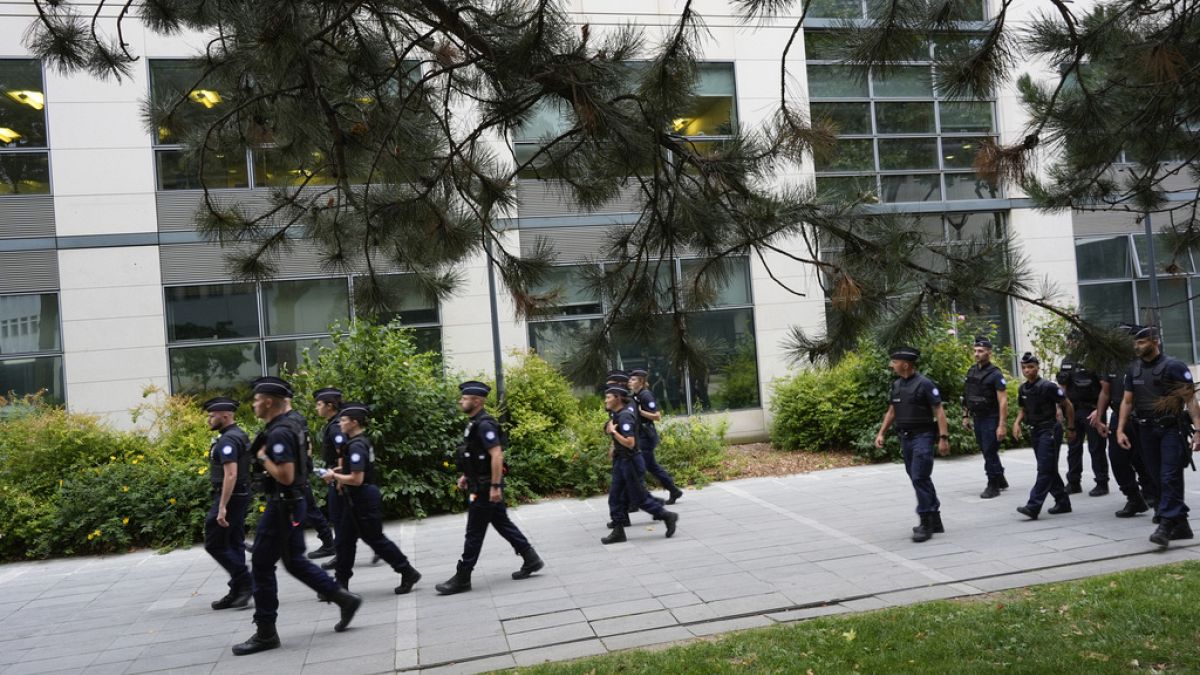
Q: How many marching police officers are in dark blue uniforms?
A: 15